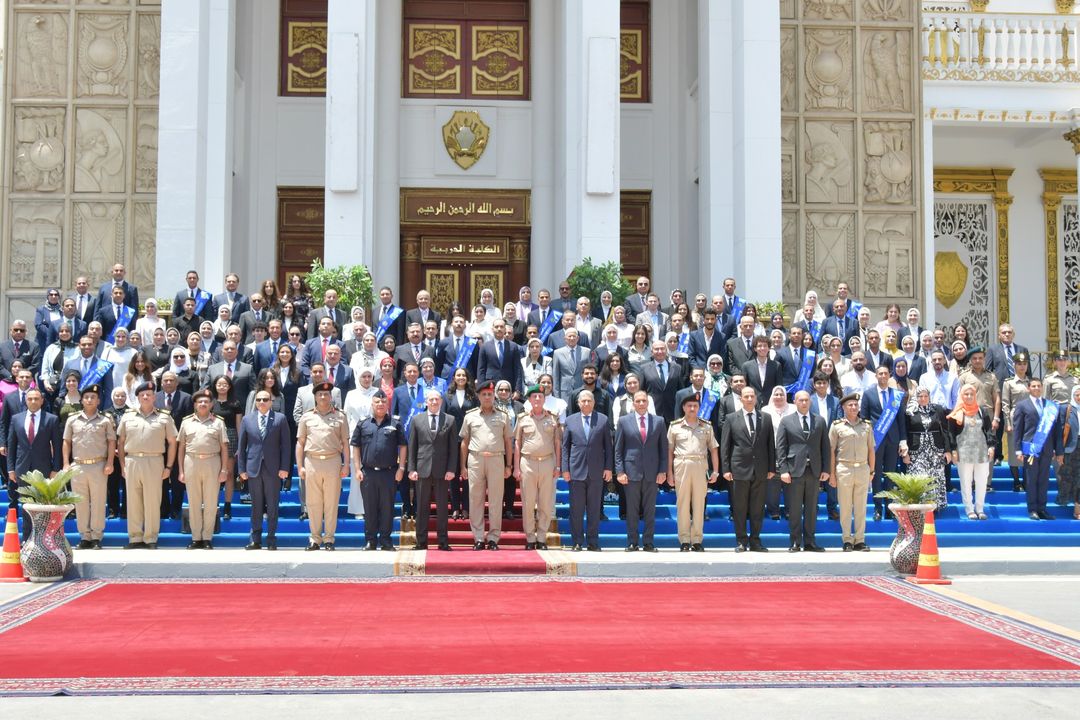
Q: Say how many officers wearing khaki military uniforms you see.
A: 11